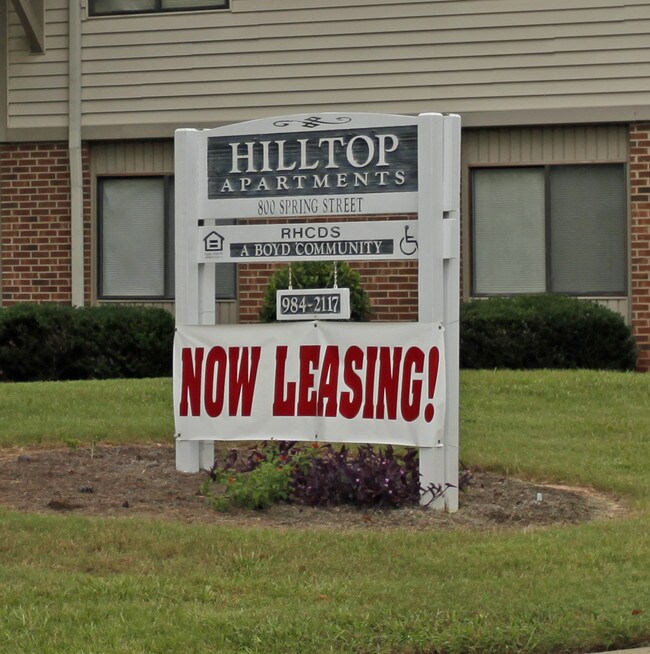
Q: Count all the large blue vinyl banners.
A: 0